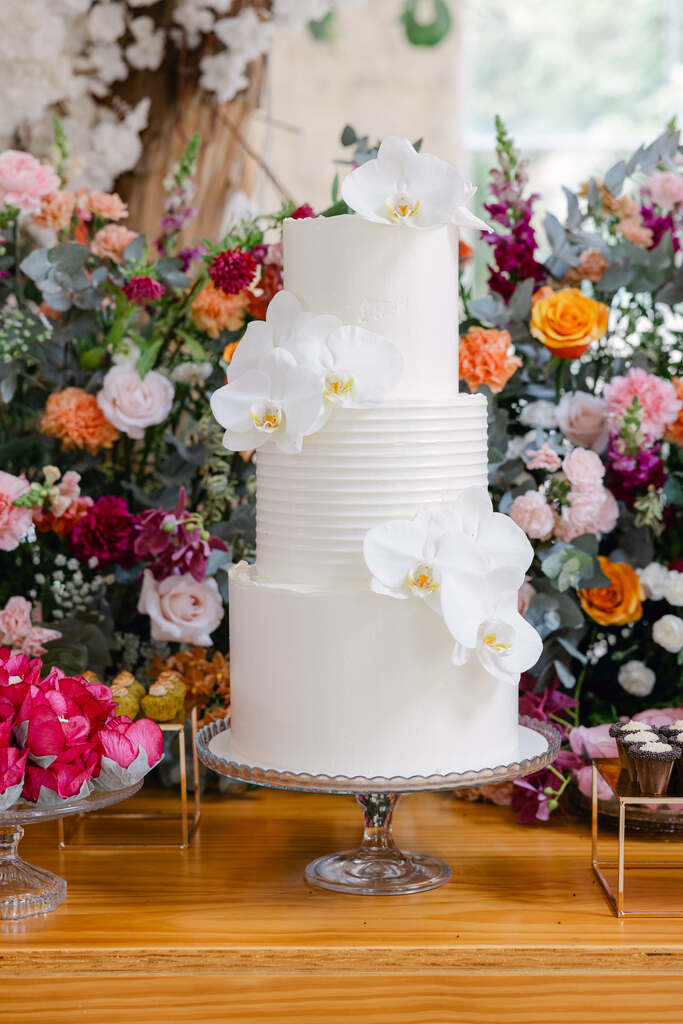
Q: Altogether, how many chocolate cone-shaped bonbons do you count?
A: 5